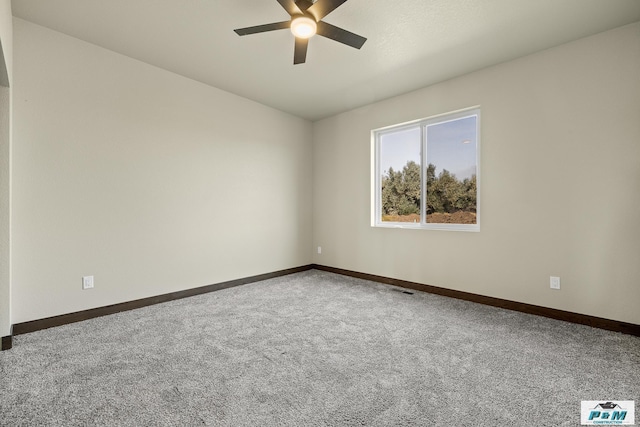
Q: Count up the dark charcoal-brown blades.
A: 5